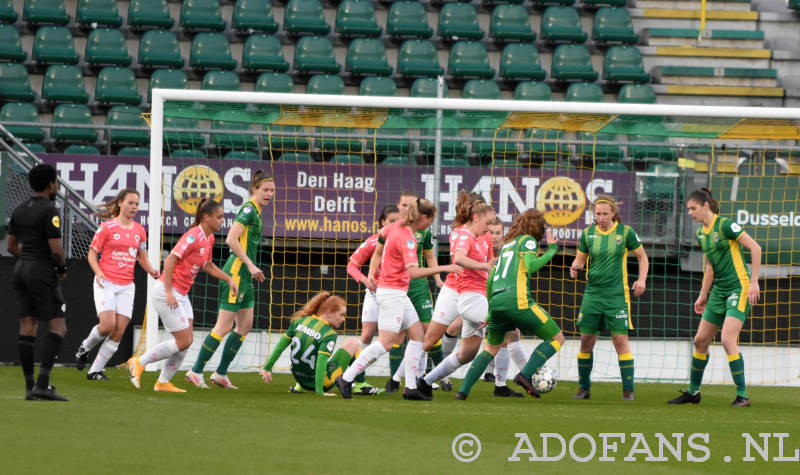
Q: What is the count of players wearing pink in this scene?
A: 6